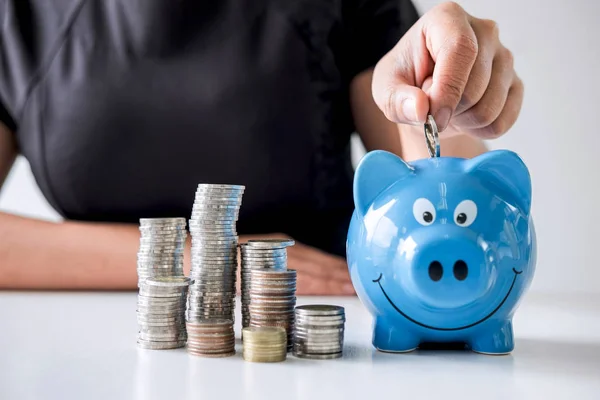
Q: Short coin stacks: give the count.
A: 3